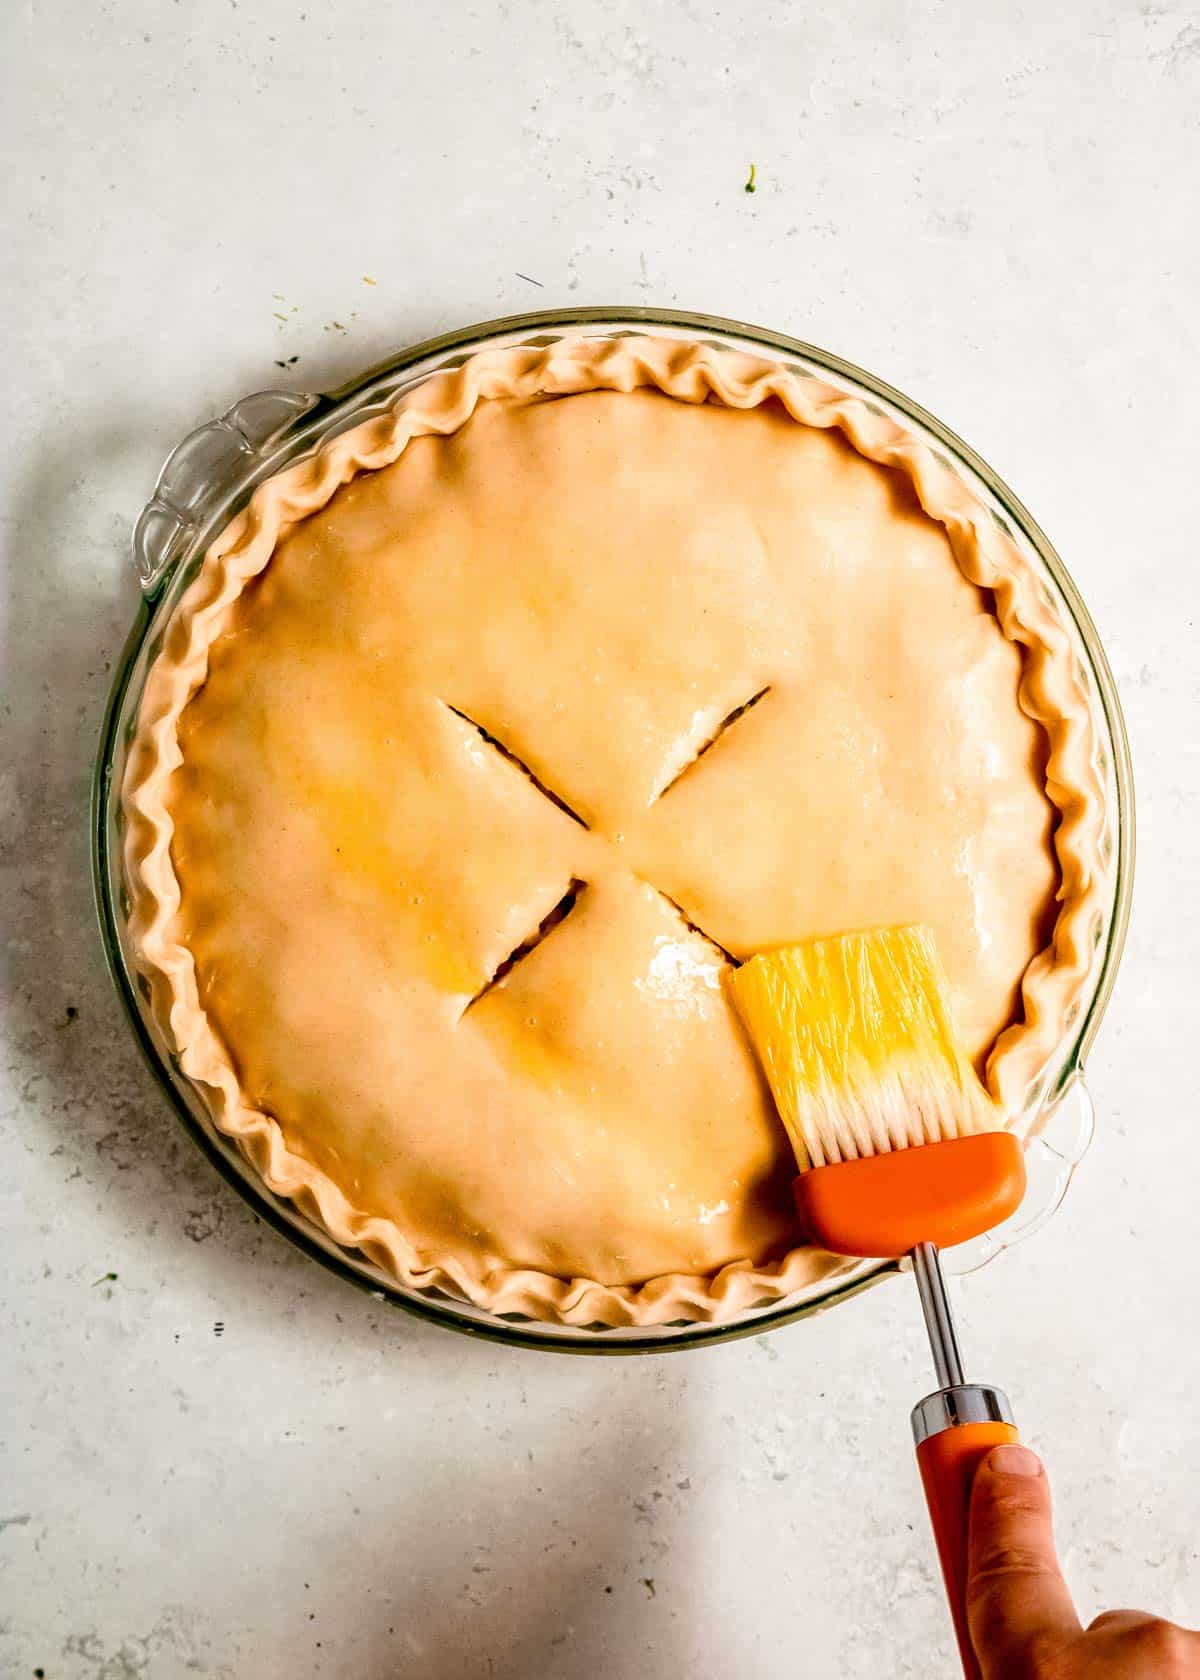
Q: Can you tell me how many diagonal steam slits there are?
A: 4